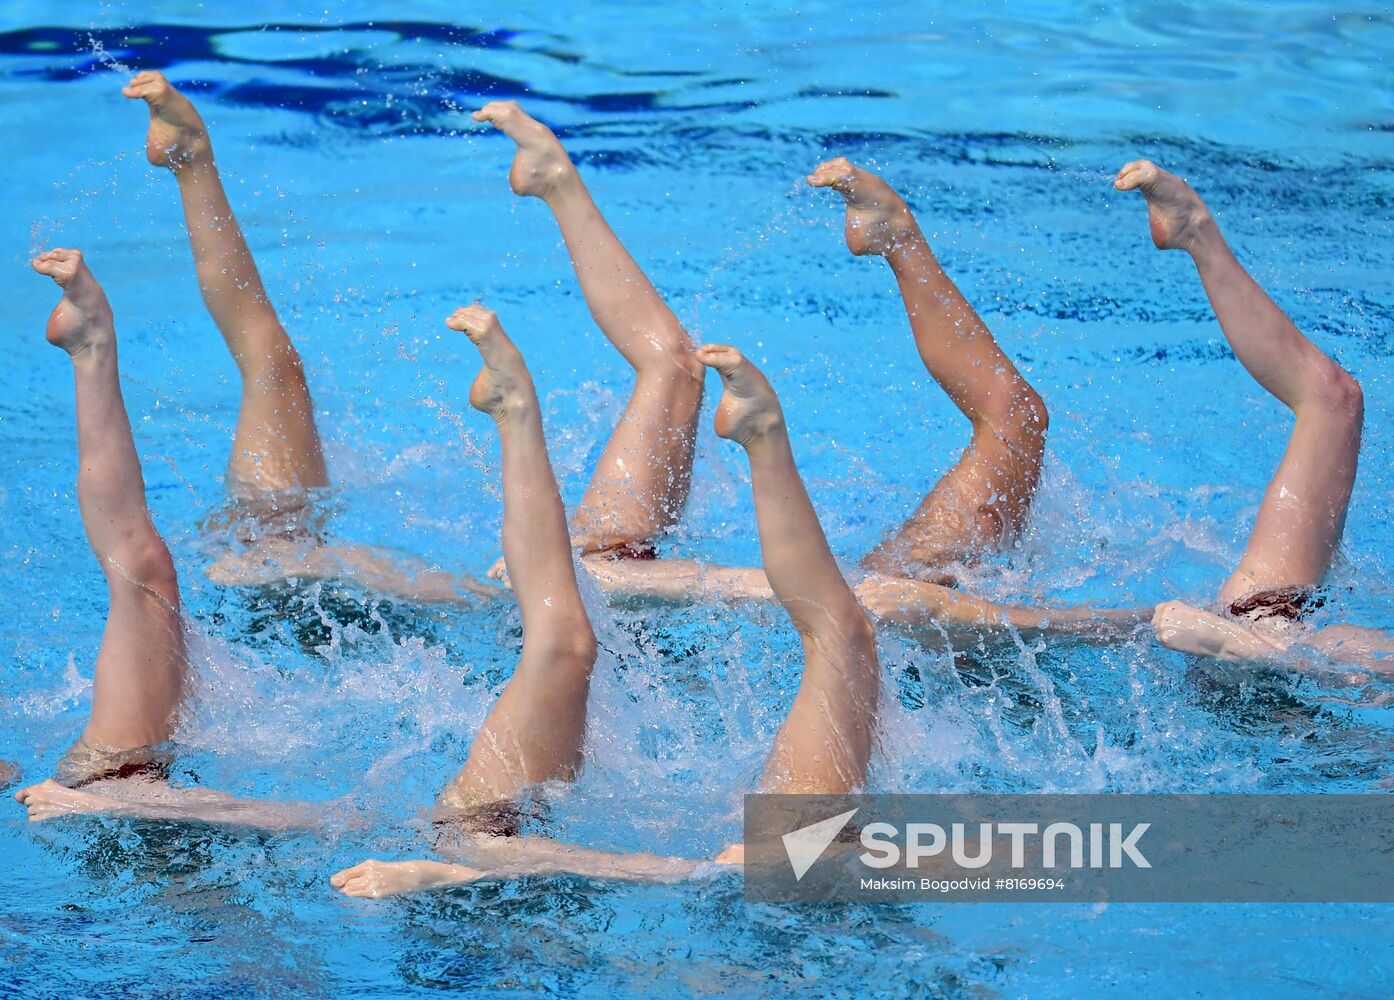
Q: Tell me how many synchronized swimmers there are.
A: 7